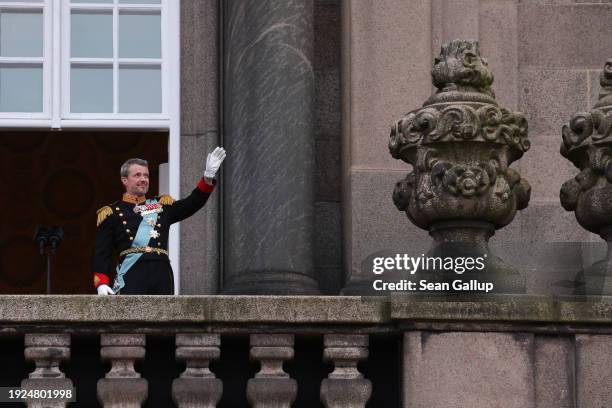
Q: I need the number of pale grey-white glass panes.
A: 6